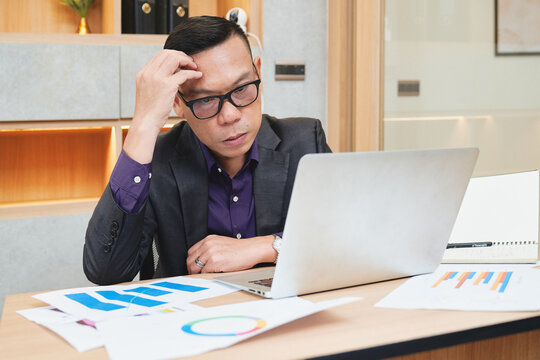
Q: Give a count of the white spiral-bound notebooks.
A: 1